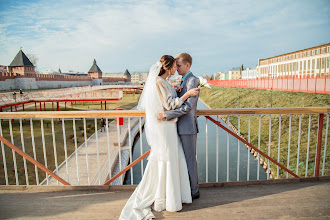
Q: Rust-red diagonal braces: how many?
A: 3